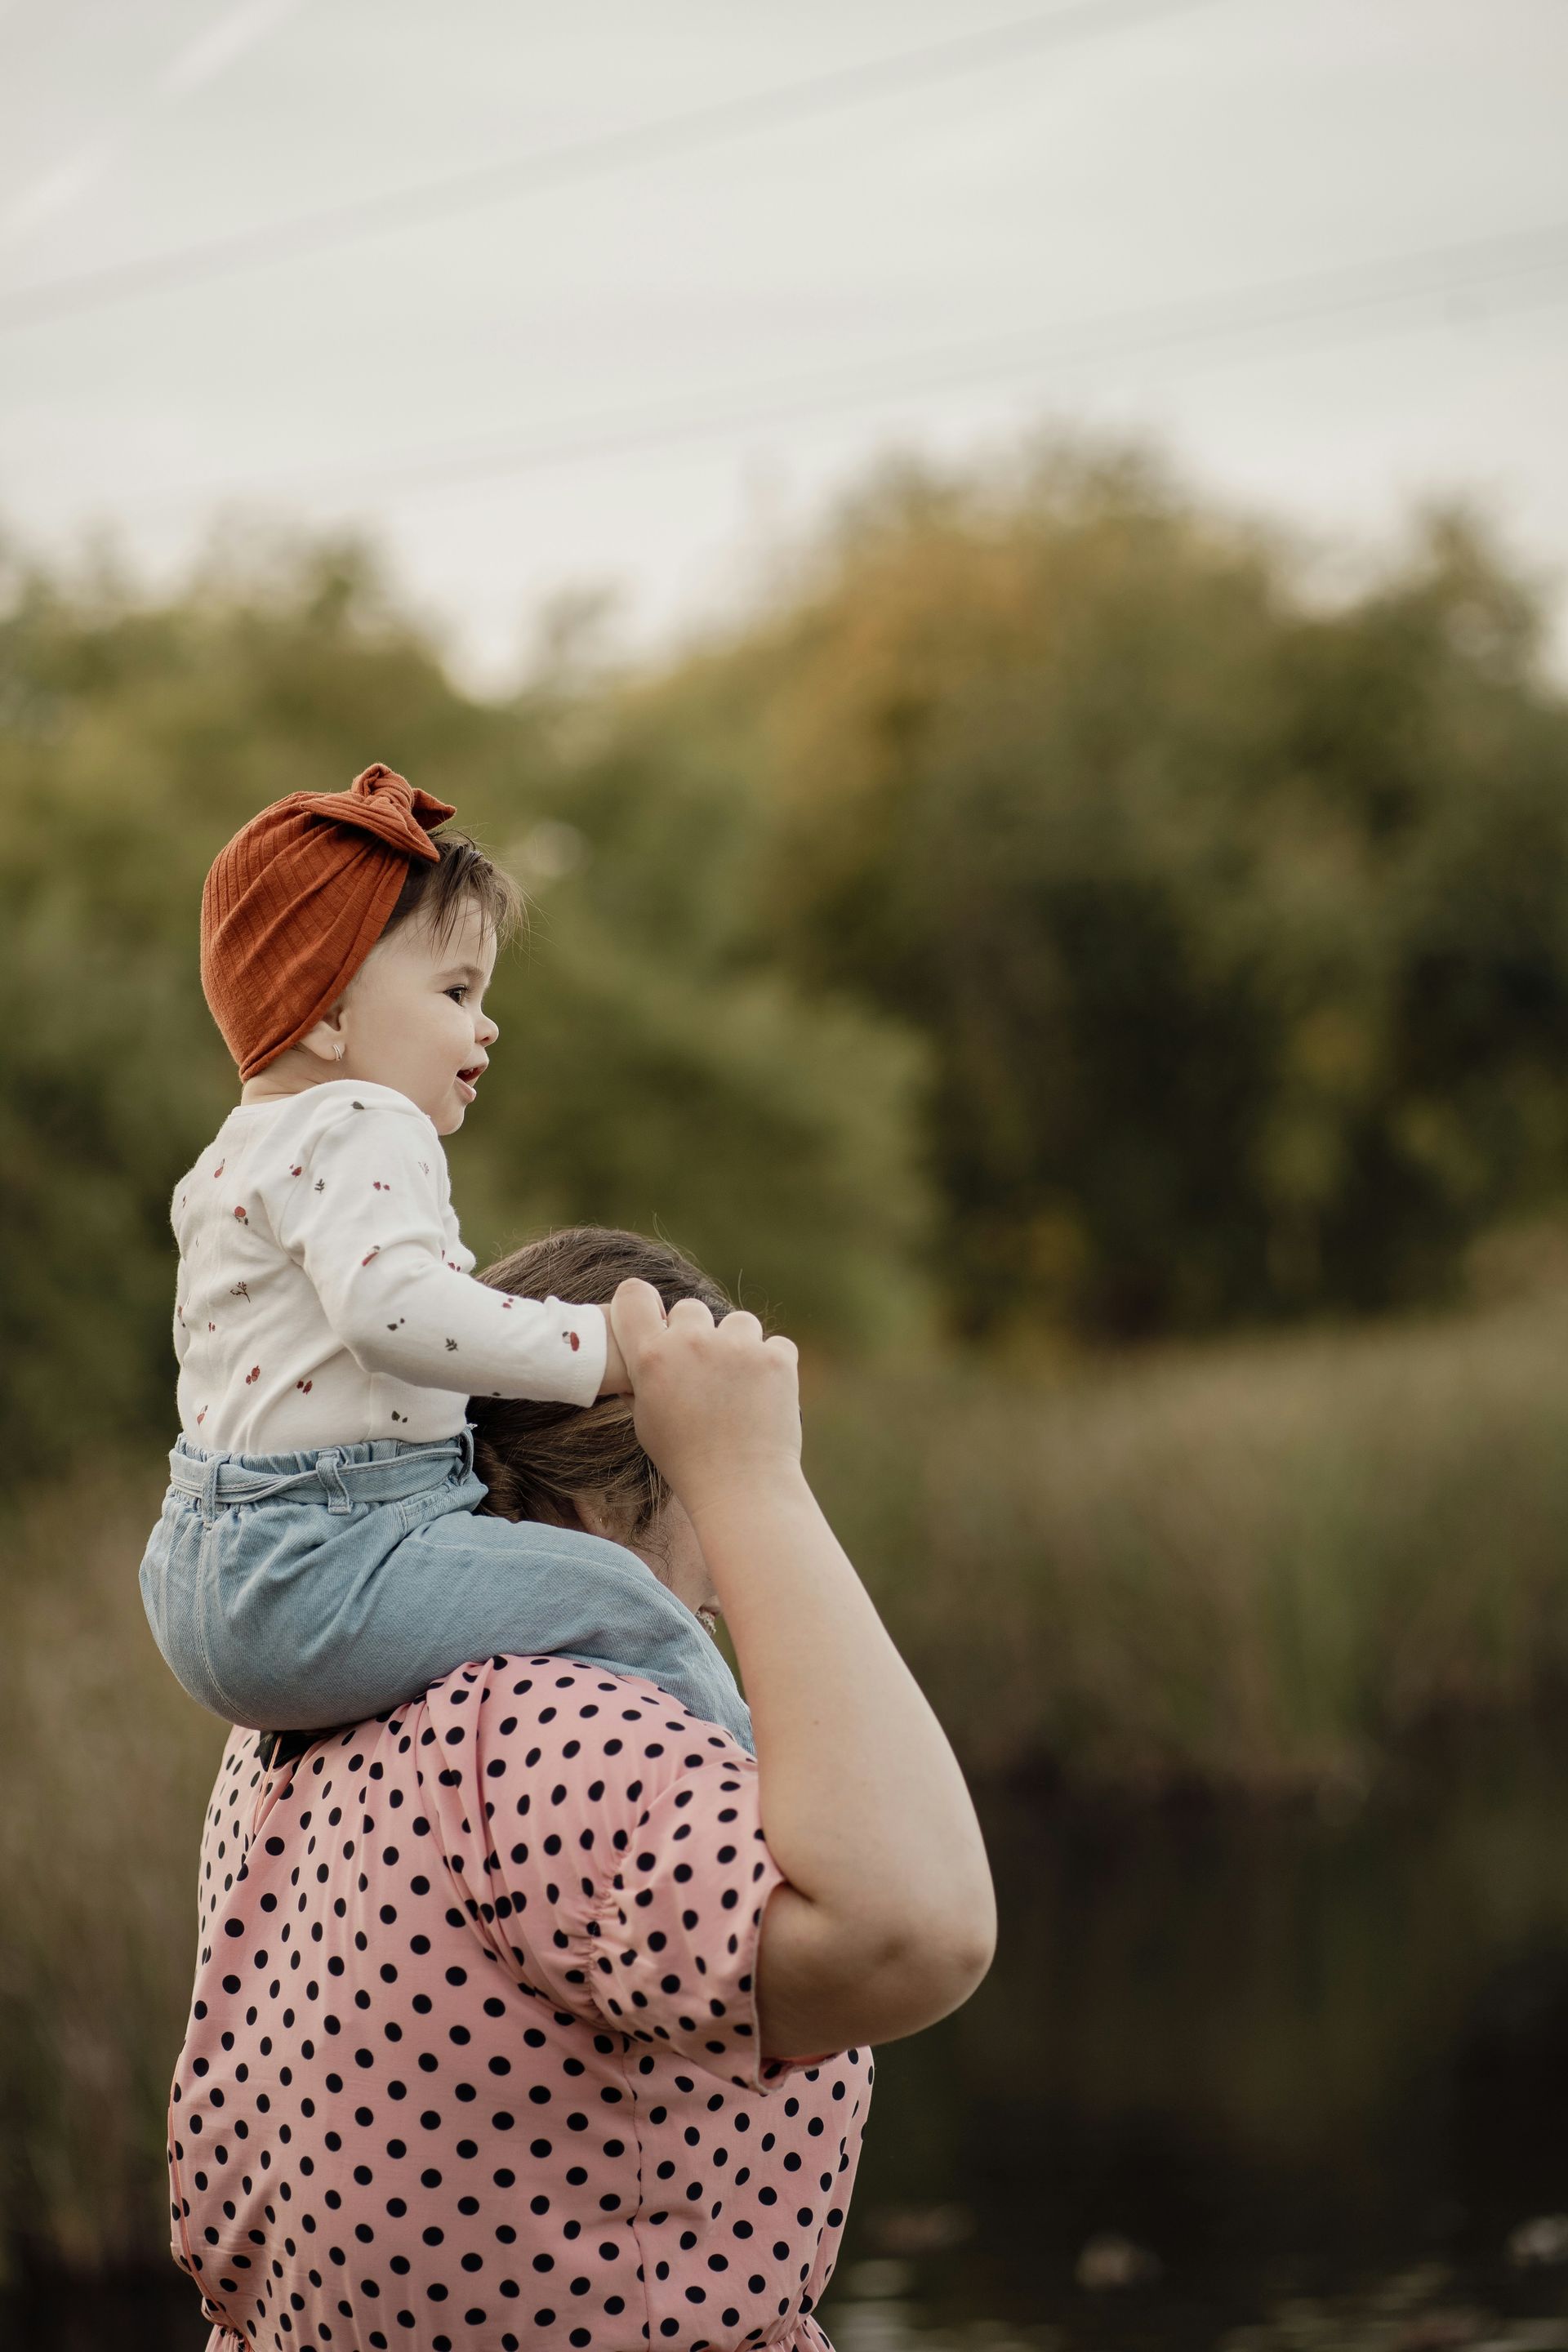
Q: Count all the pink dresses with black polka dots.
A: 1